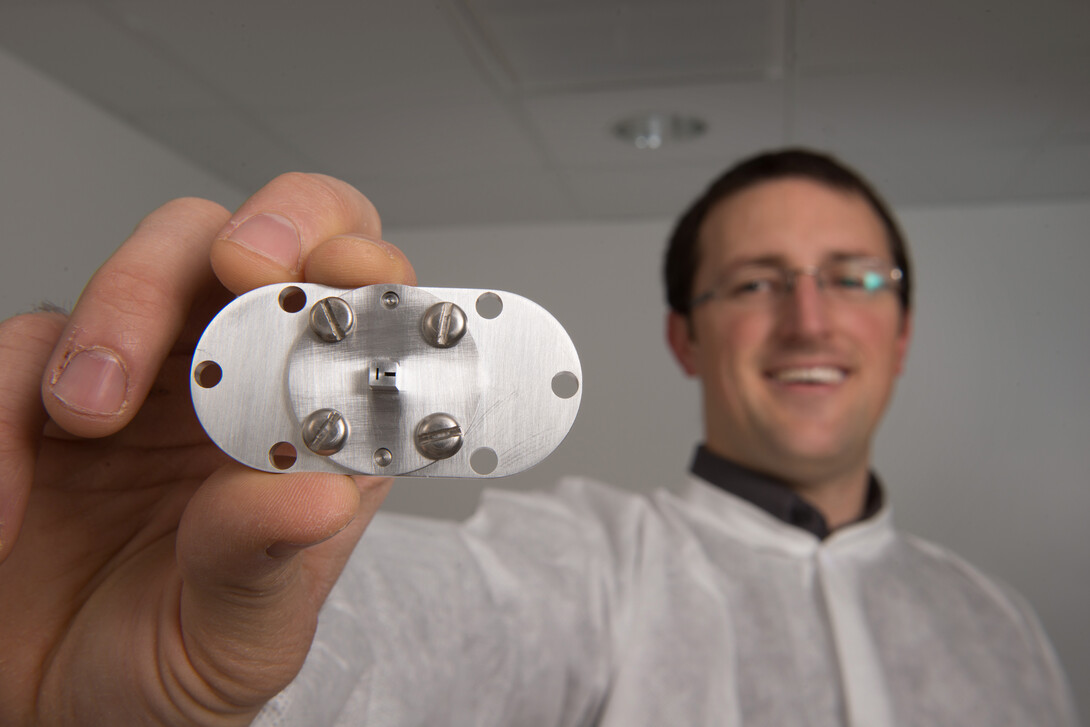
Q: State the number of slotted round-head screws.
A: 4